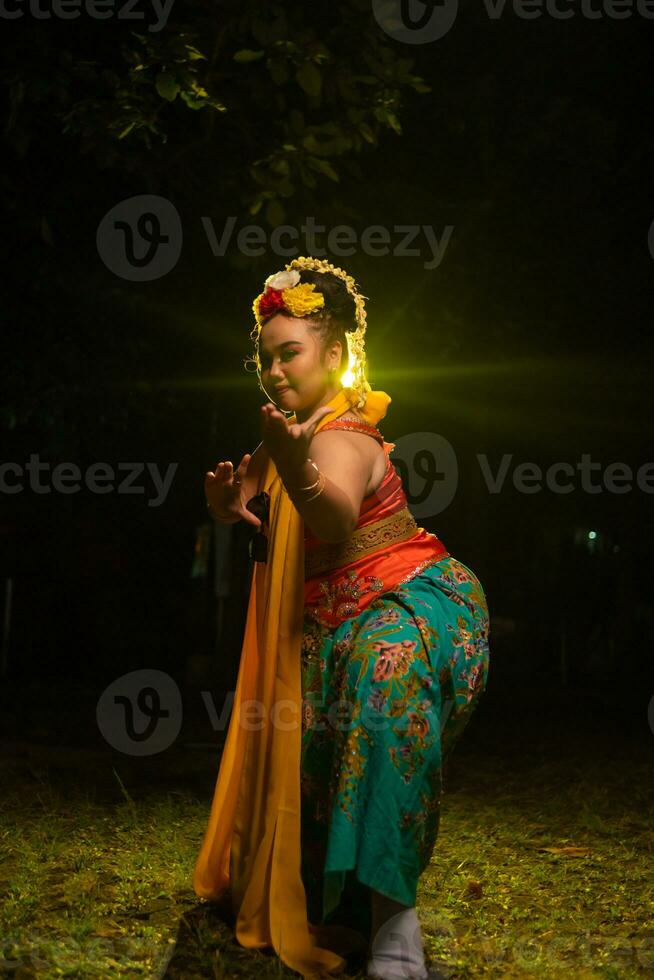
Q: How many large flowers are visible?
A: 3